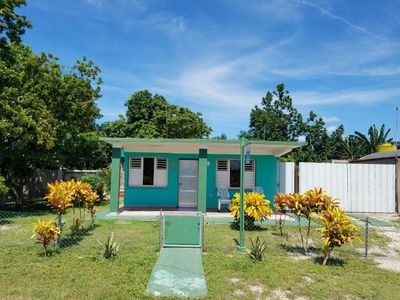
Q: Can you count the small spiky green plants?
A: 2